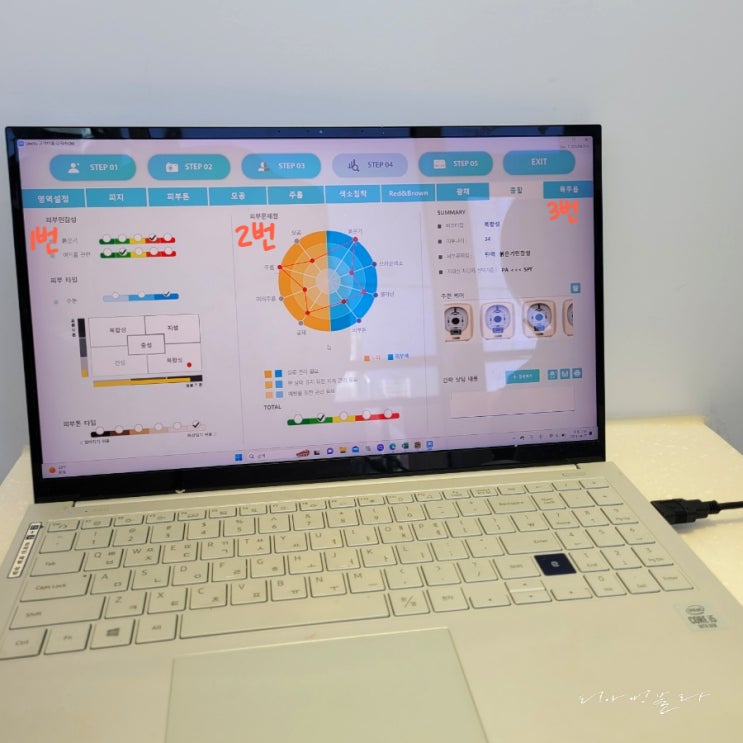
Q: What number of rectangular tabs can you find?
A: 10